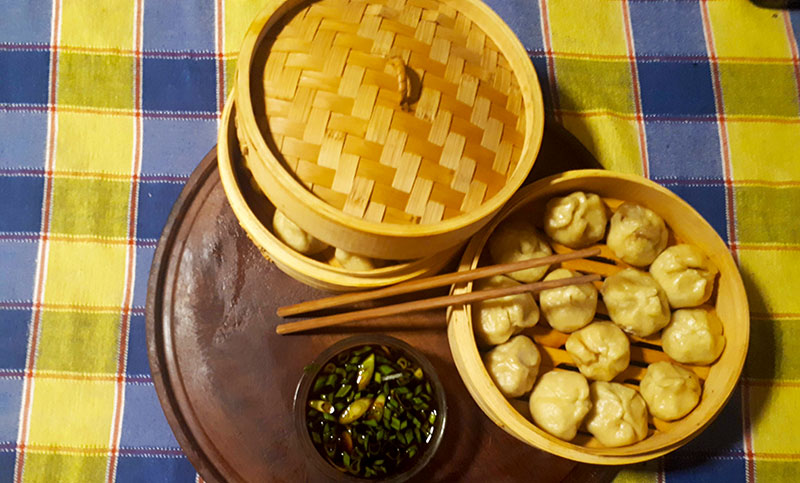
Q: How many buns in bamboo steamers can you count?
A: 15